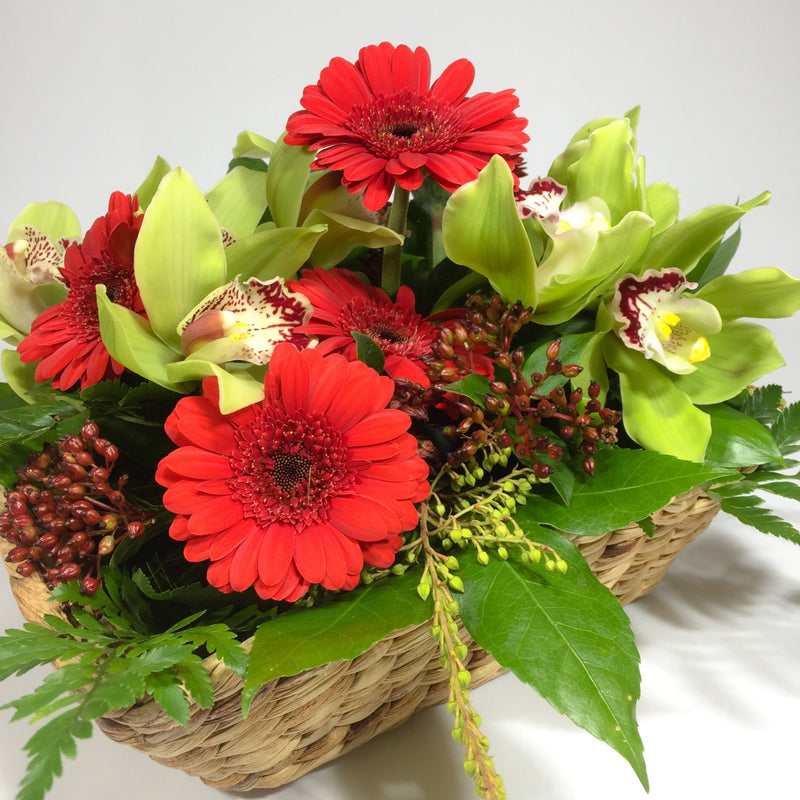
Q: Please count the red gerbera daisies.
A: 4